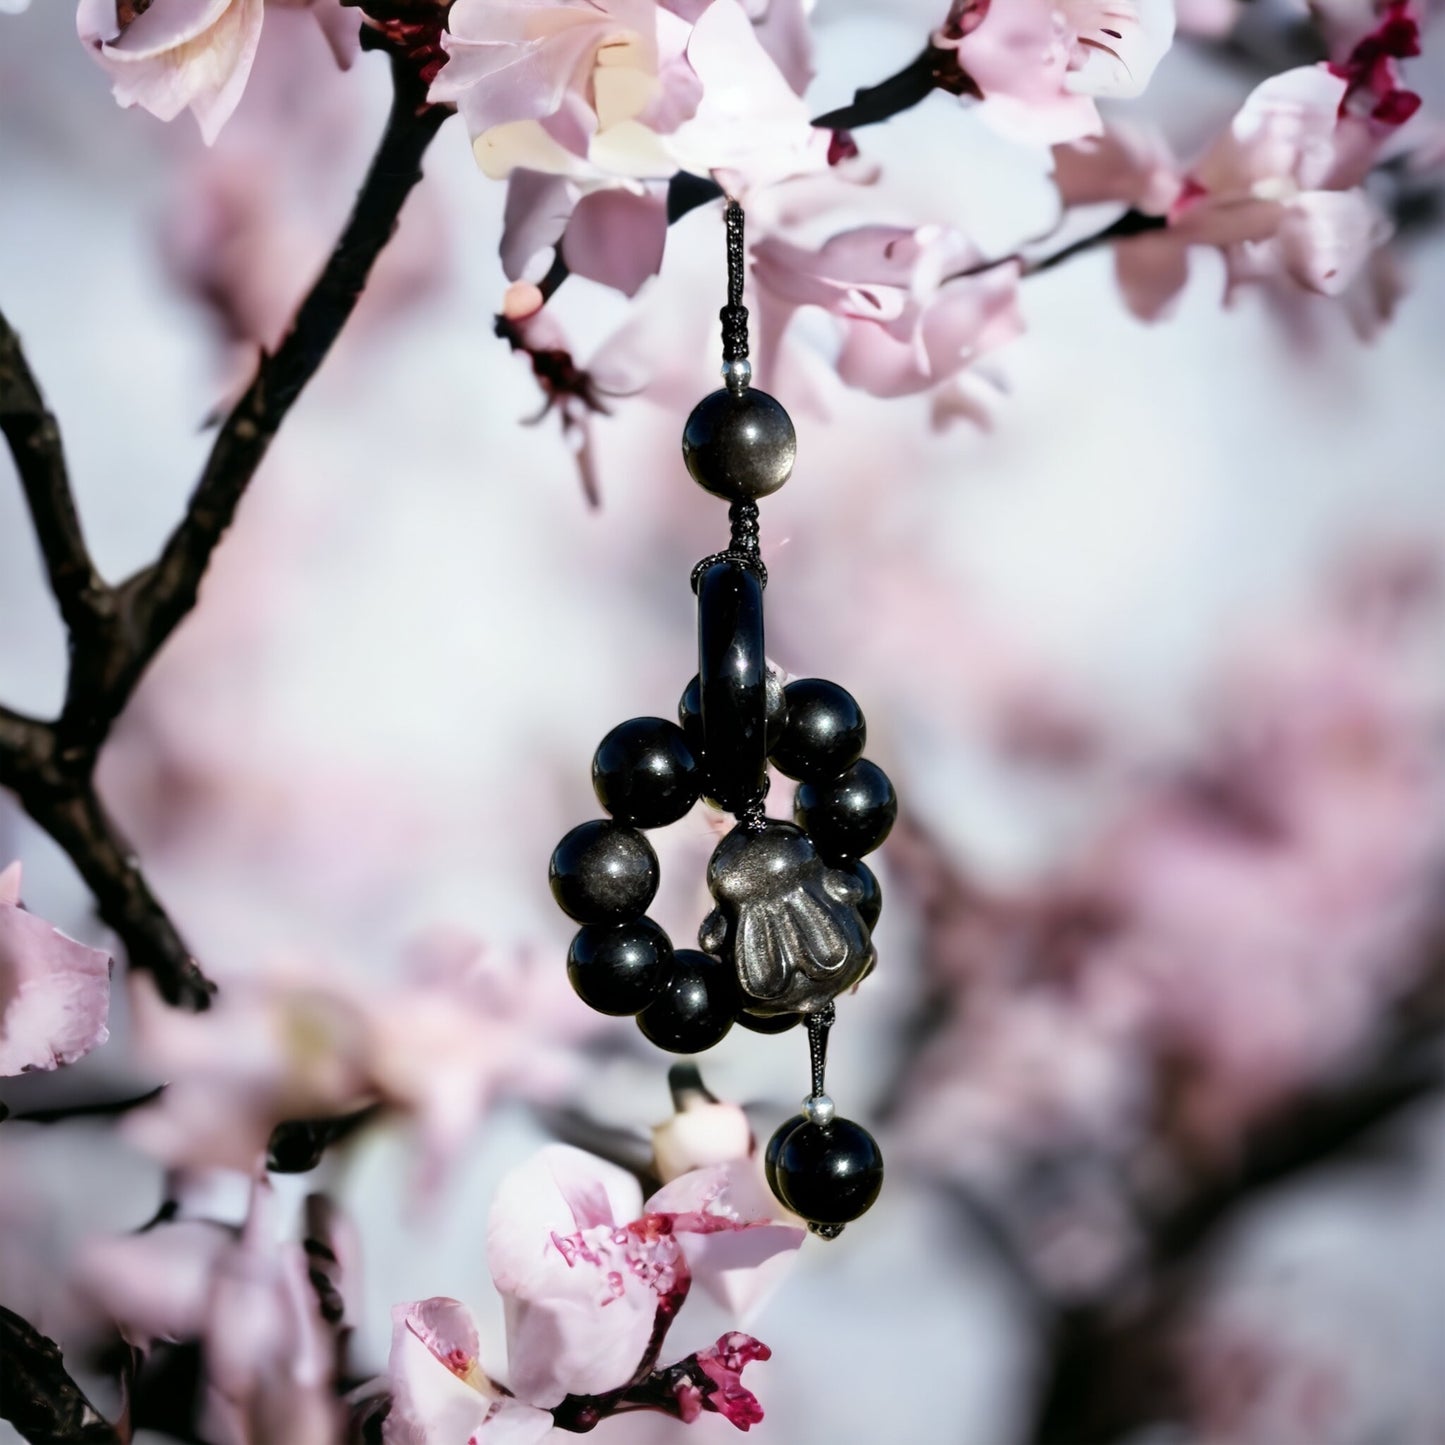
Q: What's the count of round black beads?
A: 12